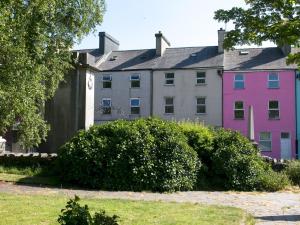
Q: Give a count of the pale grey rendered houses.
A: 2